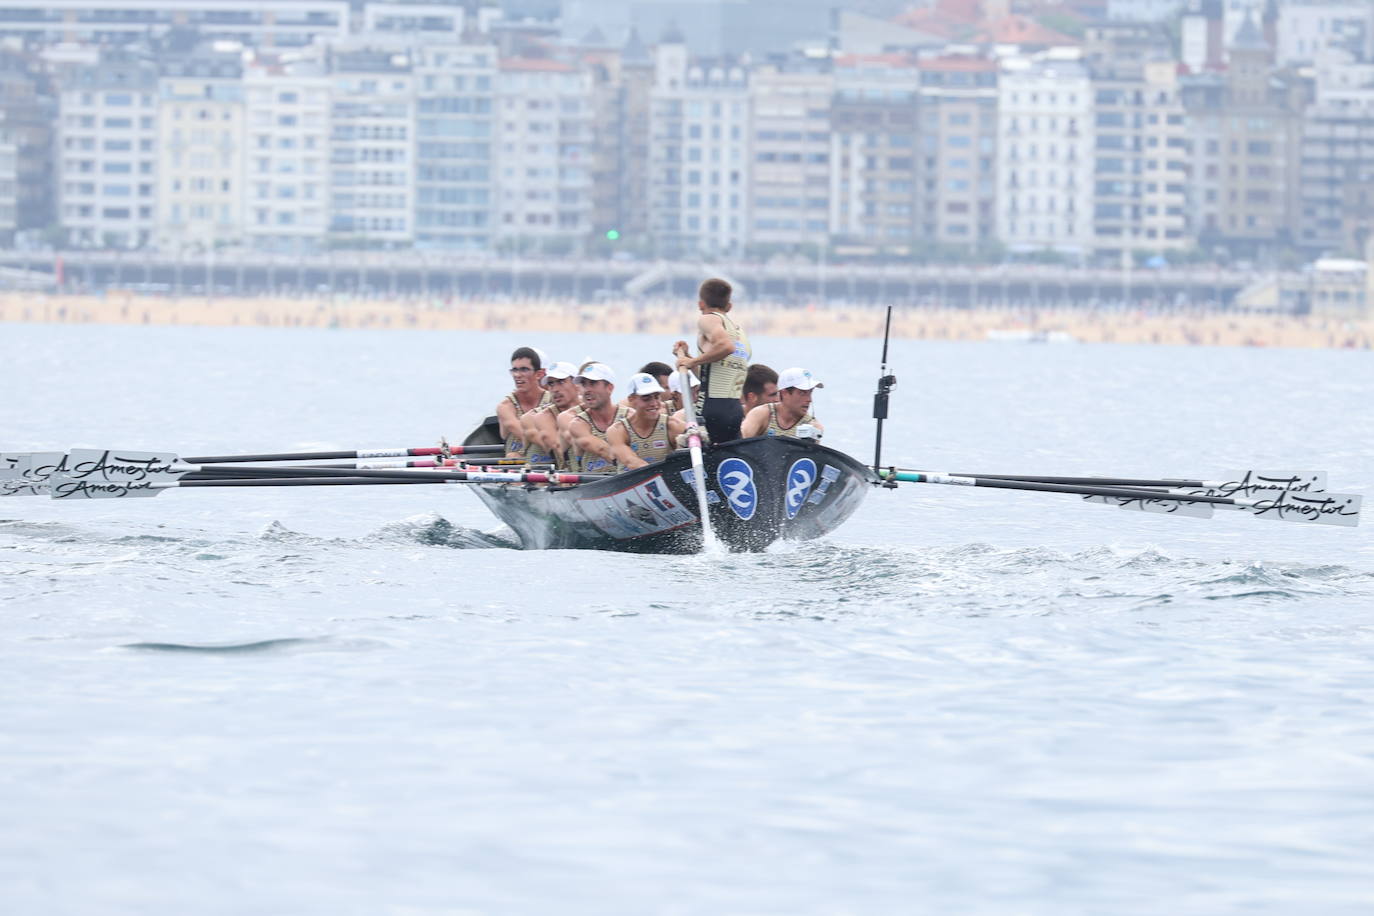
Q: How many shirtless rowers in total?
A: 0